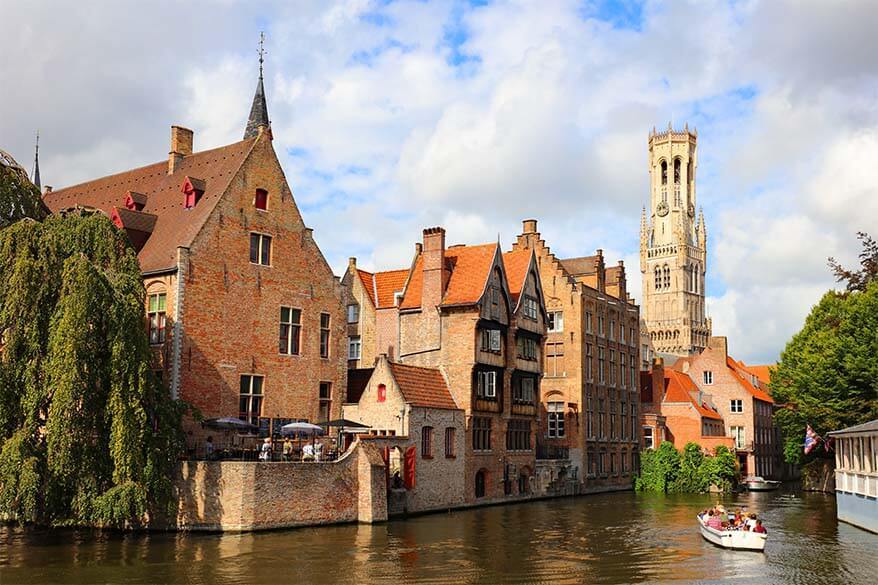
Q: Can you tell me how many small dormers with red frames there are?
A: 3